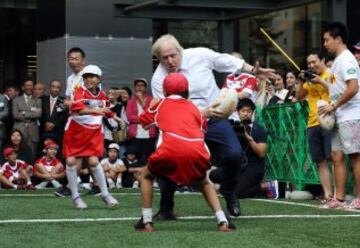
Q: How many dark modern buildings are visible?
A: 1